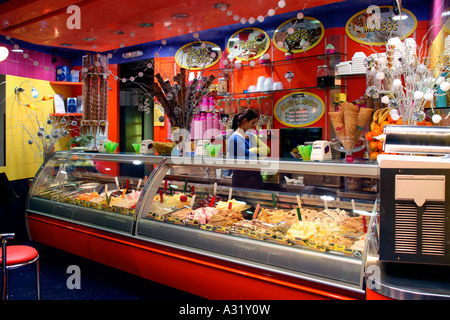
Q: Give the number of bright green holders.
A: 4